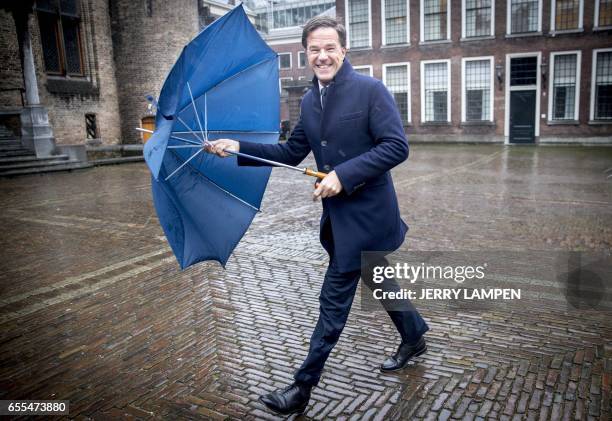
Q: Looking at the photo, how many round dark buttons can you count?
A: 2